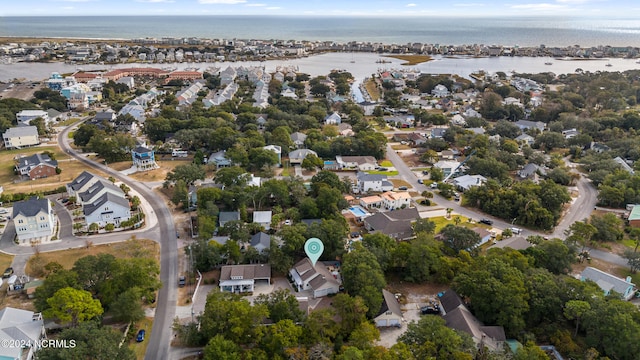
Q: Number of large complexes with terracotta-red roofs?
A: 1